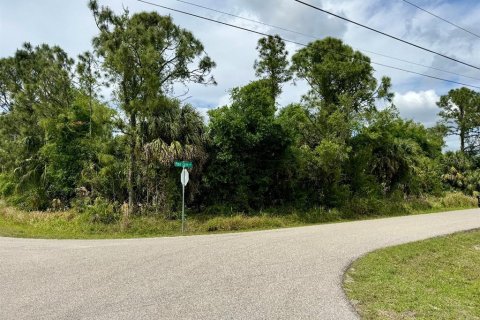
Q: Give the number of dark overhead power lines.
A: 4